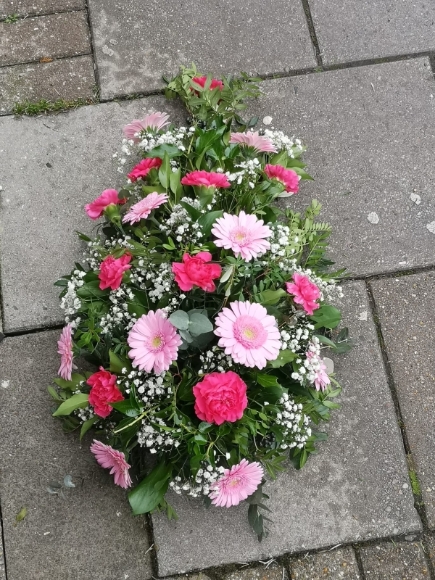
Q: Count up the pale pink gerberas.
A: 10